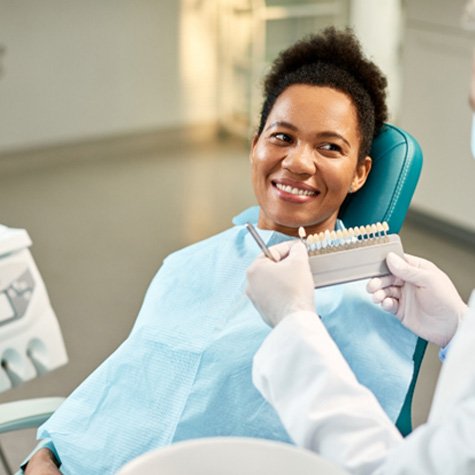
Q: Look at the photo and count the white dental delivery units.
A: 1